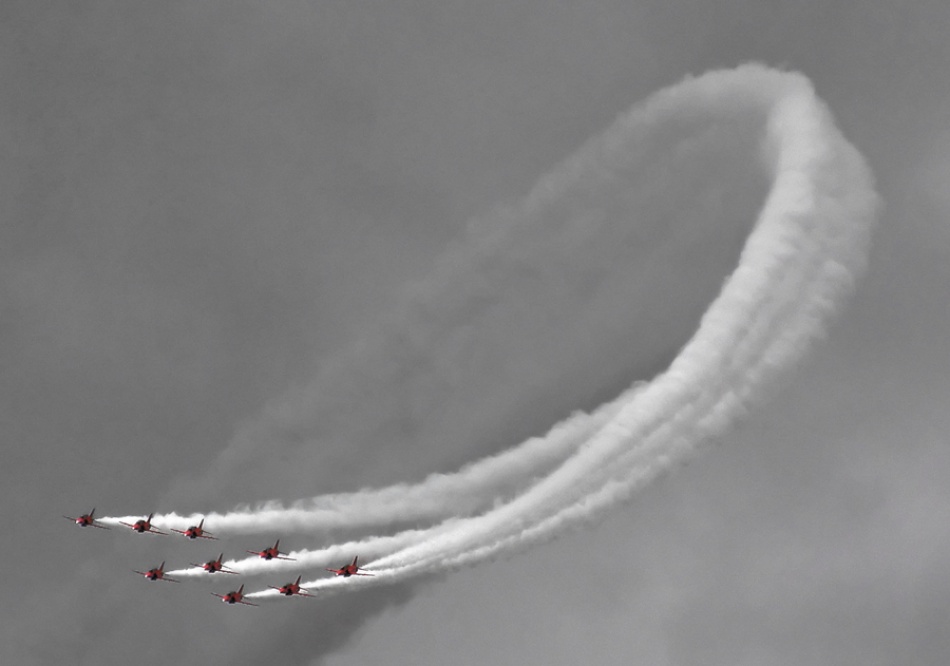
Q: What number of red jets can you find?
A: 9